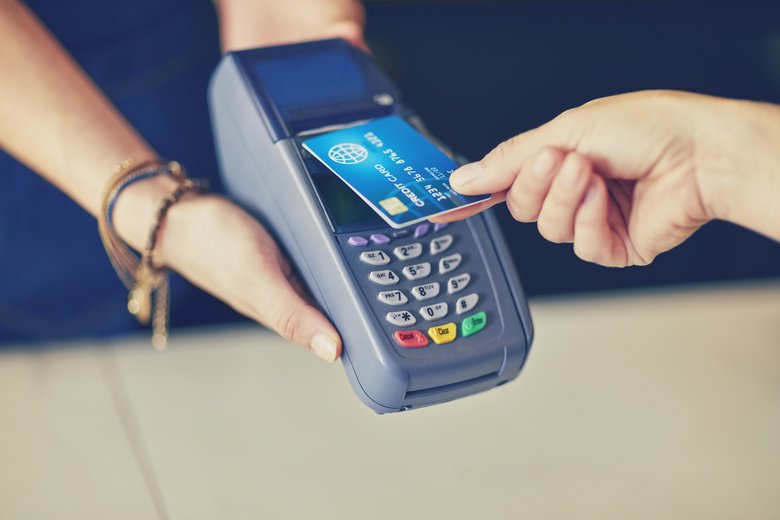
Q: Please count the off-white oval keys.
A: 12